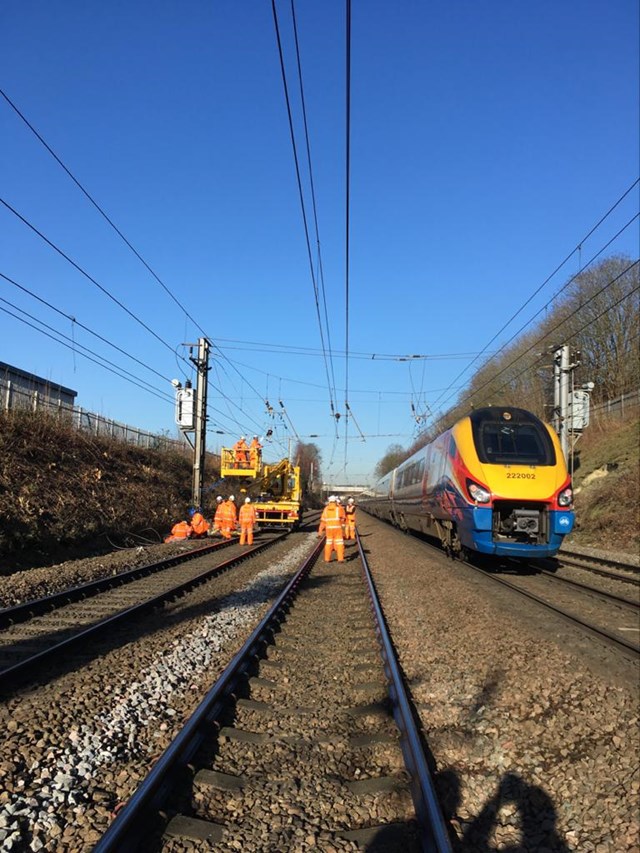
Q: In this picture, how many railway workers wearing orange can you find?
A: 10